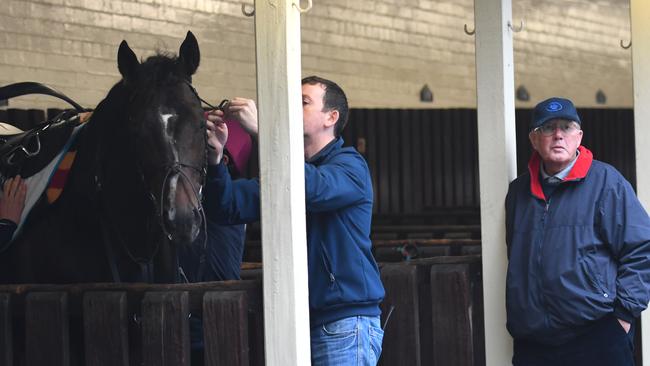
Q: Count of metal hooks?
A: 5